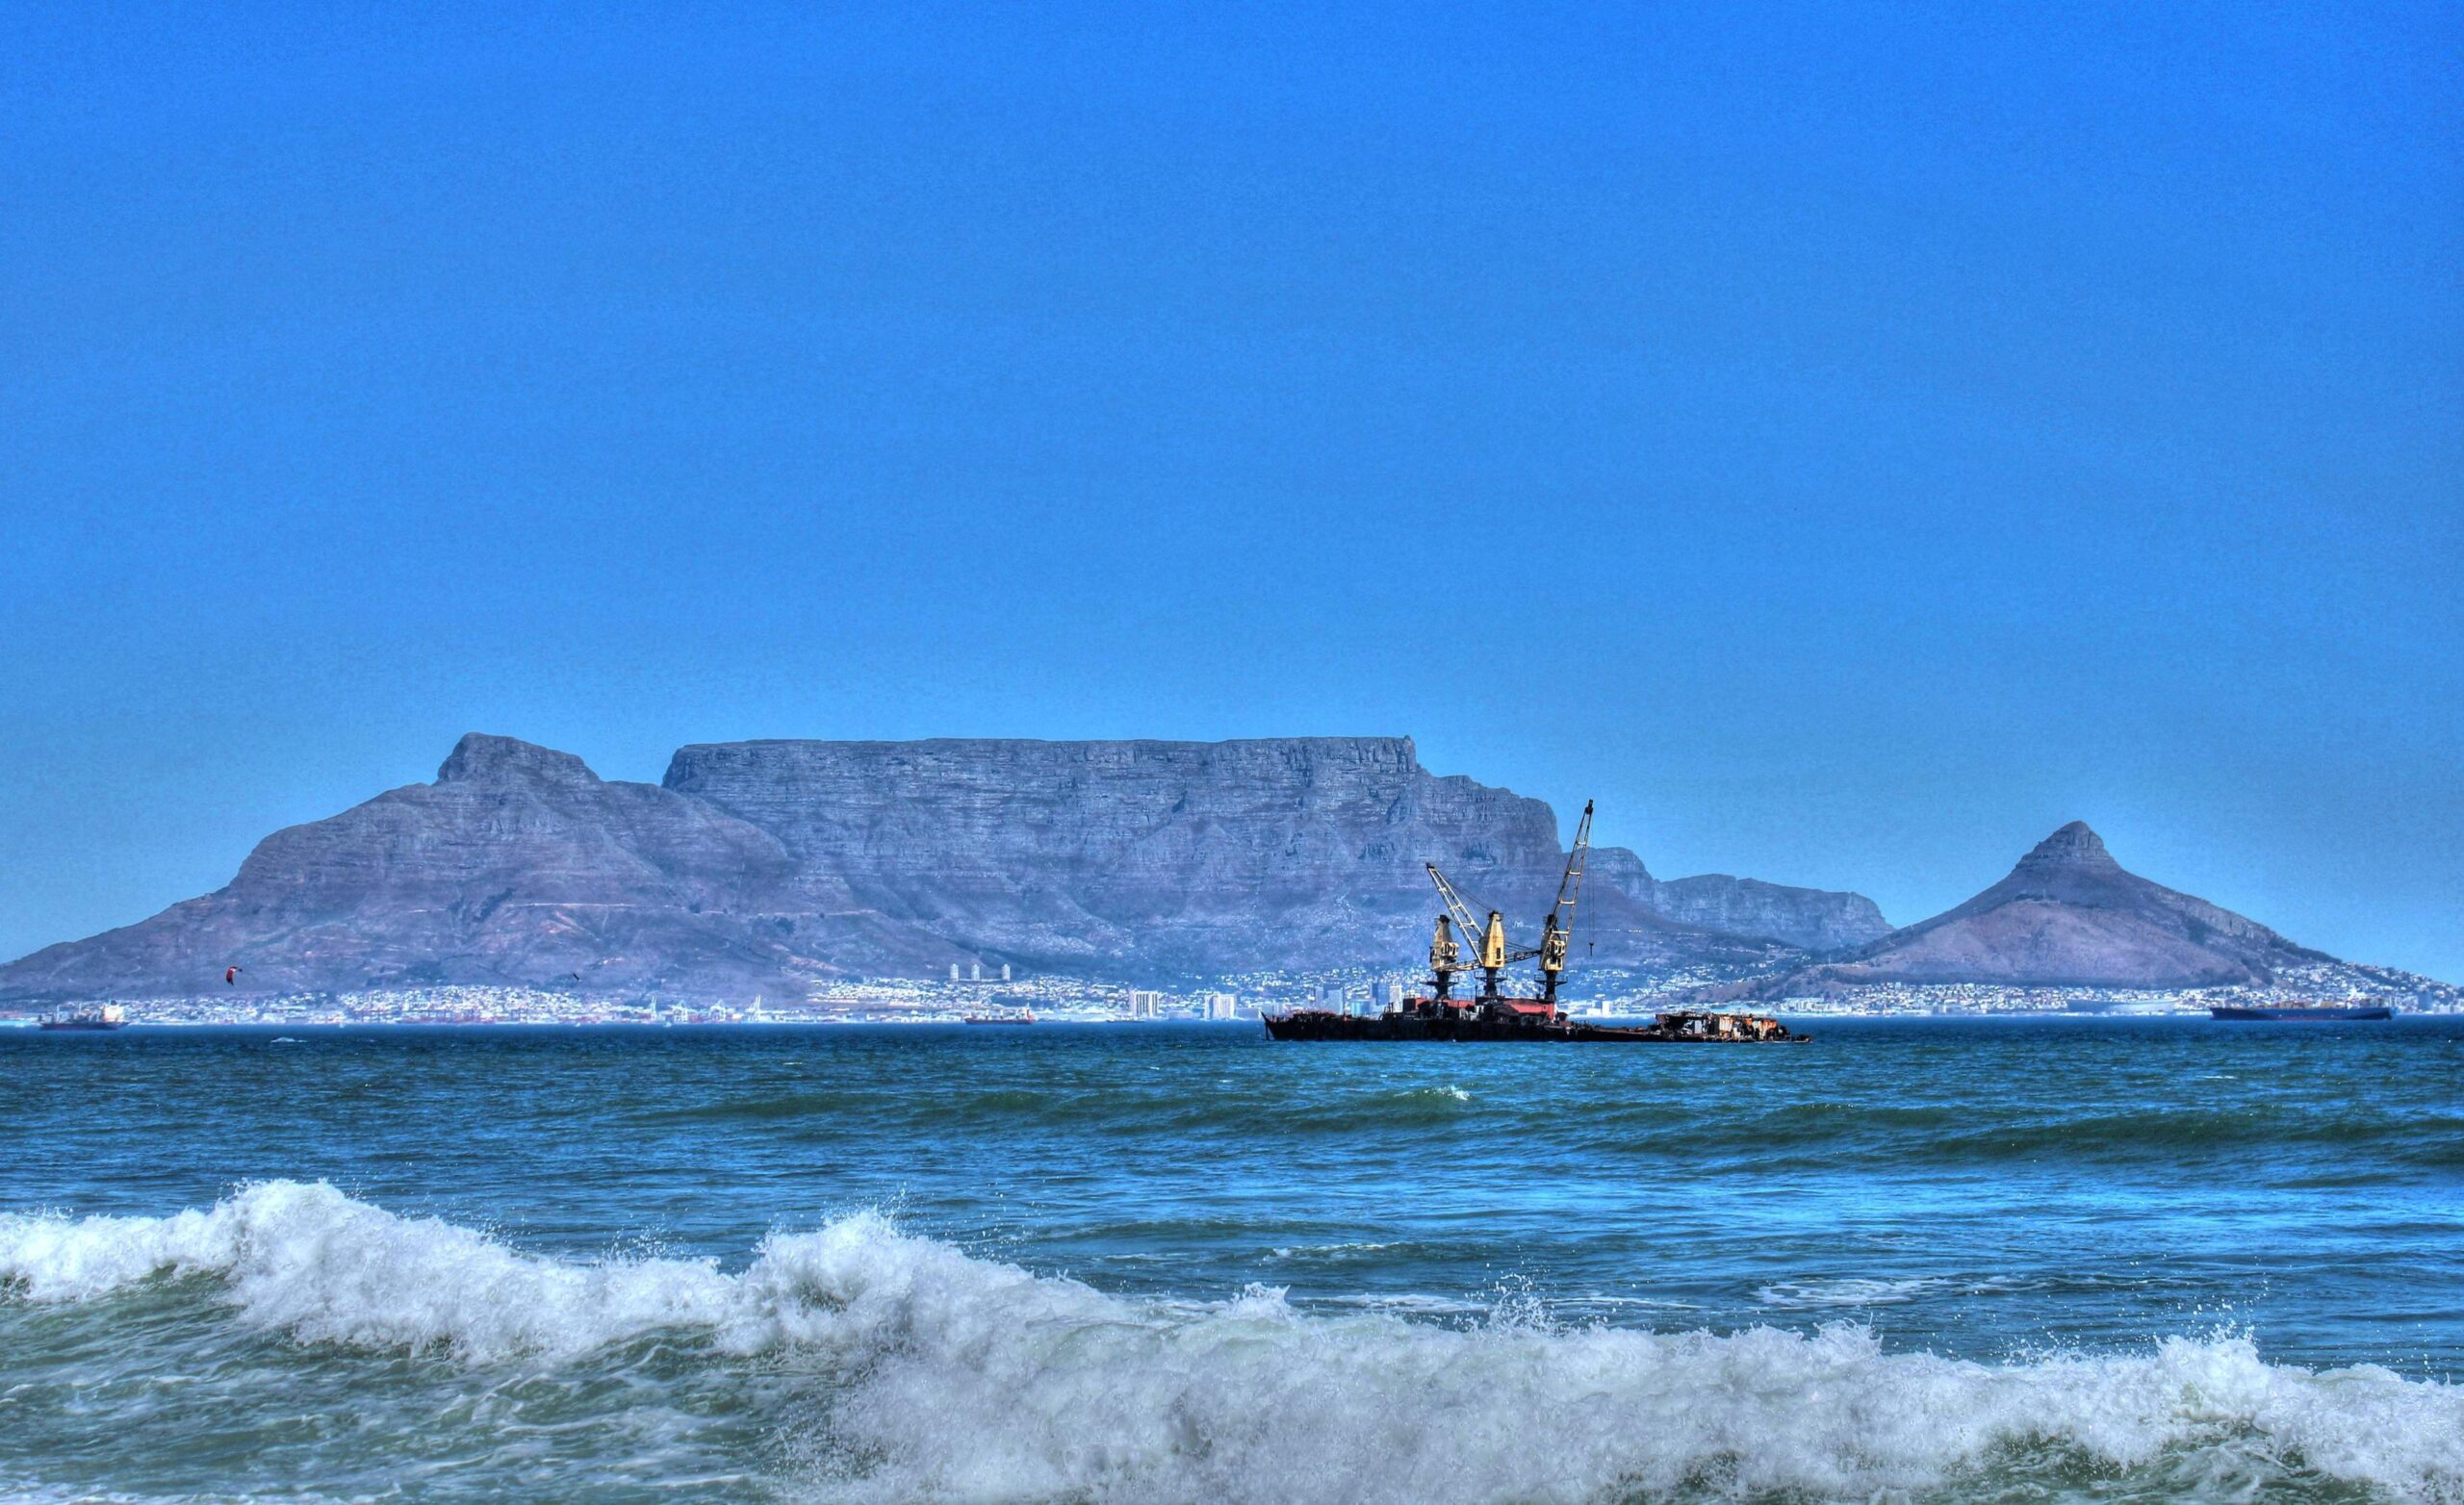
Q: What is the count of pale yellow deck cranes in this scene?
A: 3